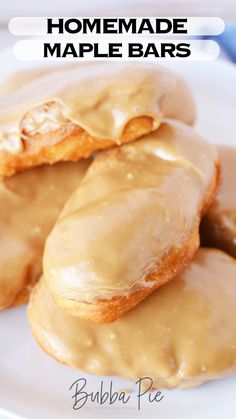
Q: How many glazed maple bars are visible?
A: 5